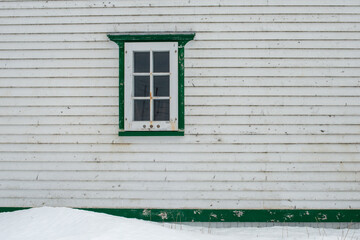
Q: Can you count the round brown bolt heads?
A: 3